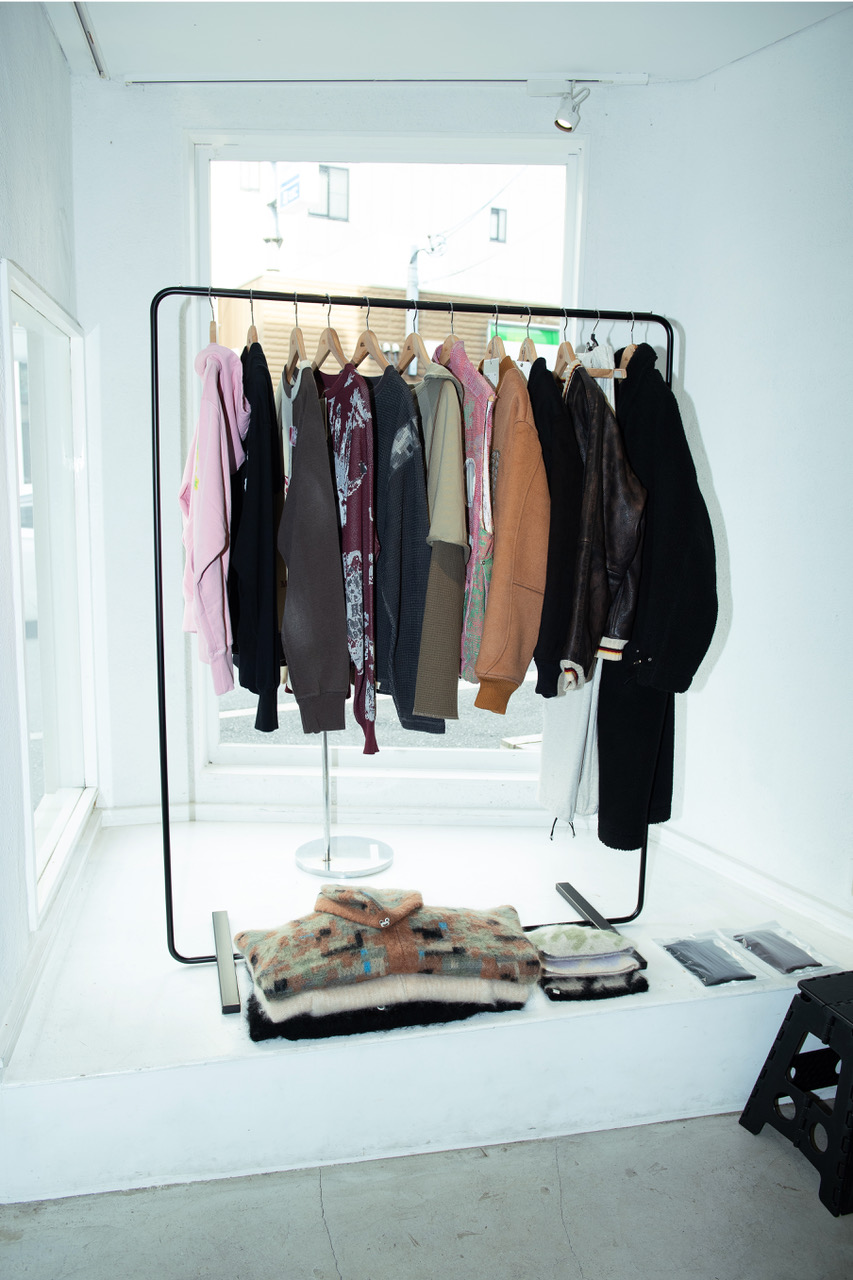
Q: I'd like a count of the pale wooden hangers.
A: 12